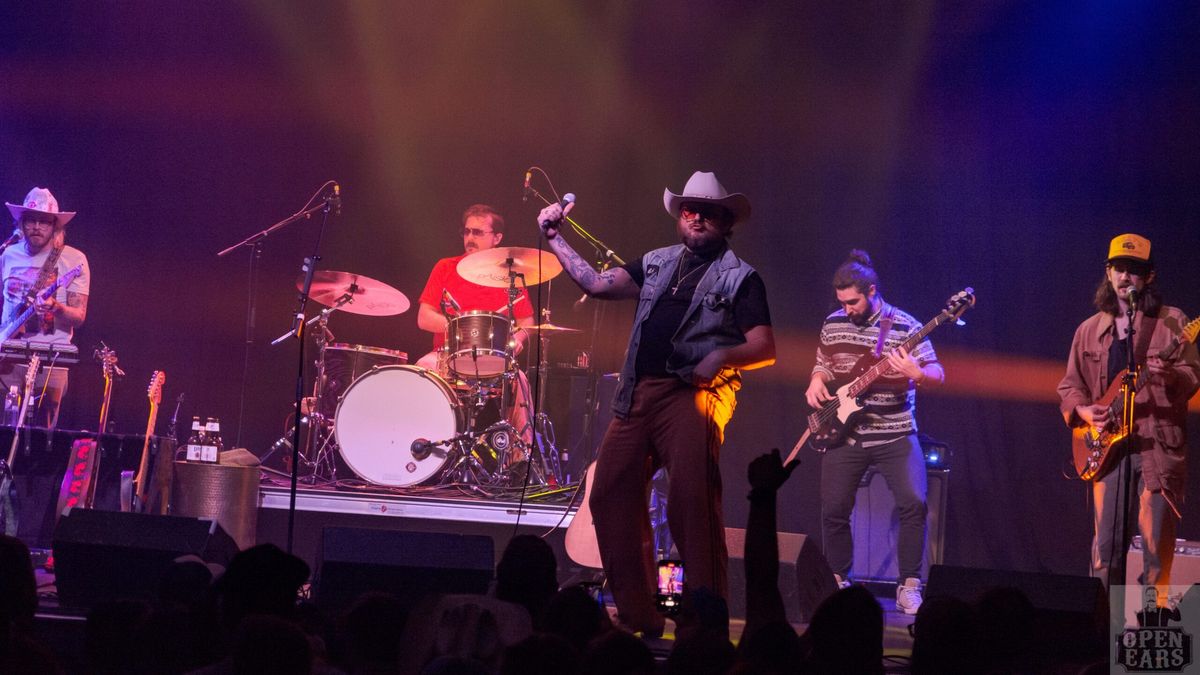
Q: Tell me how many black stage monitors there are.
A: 4